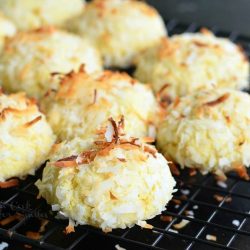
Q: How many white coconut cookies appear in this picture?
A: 9